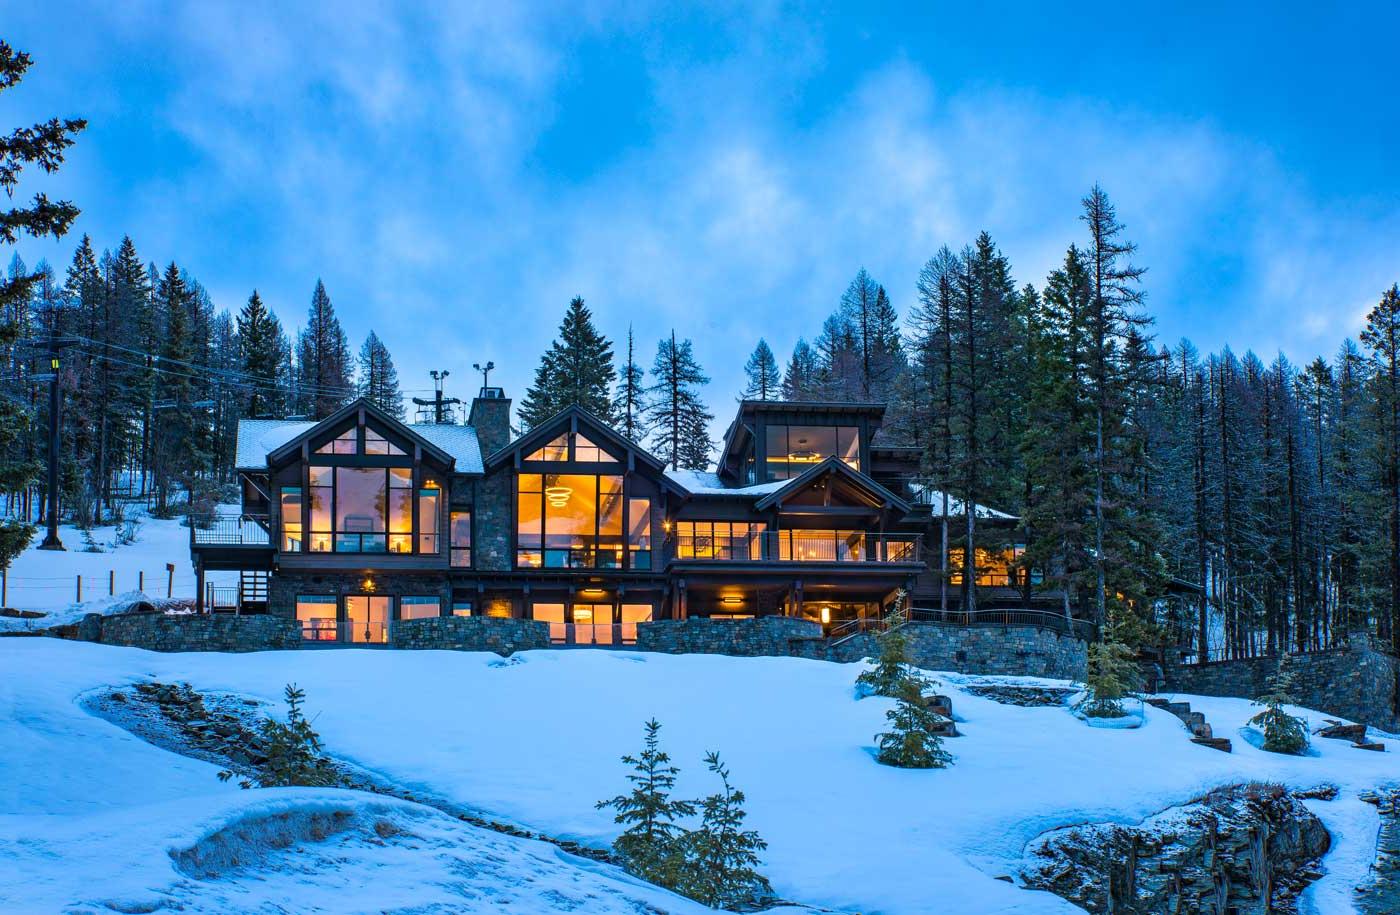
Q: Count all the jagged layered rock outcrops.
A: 2